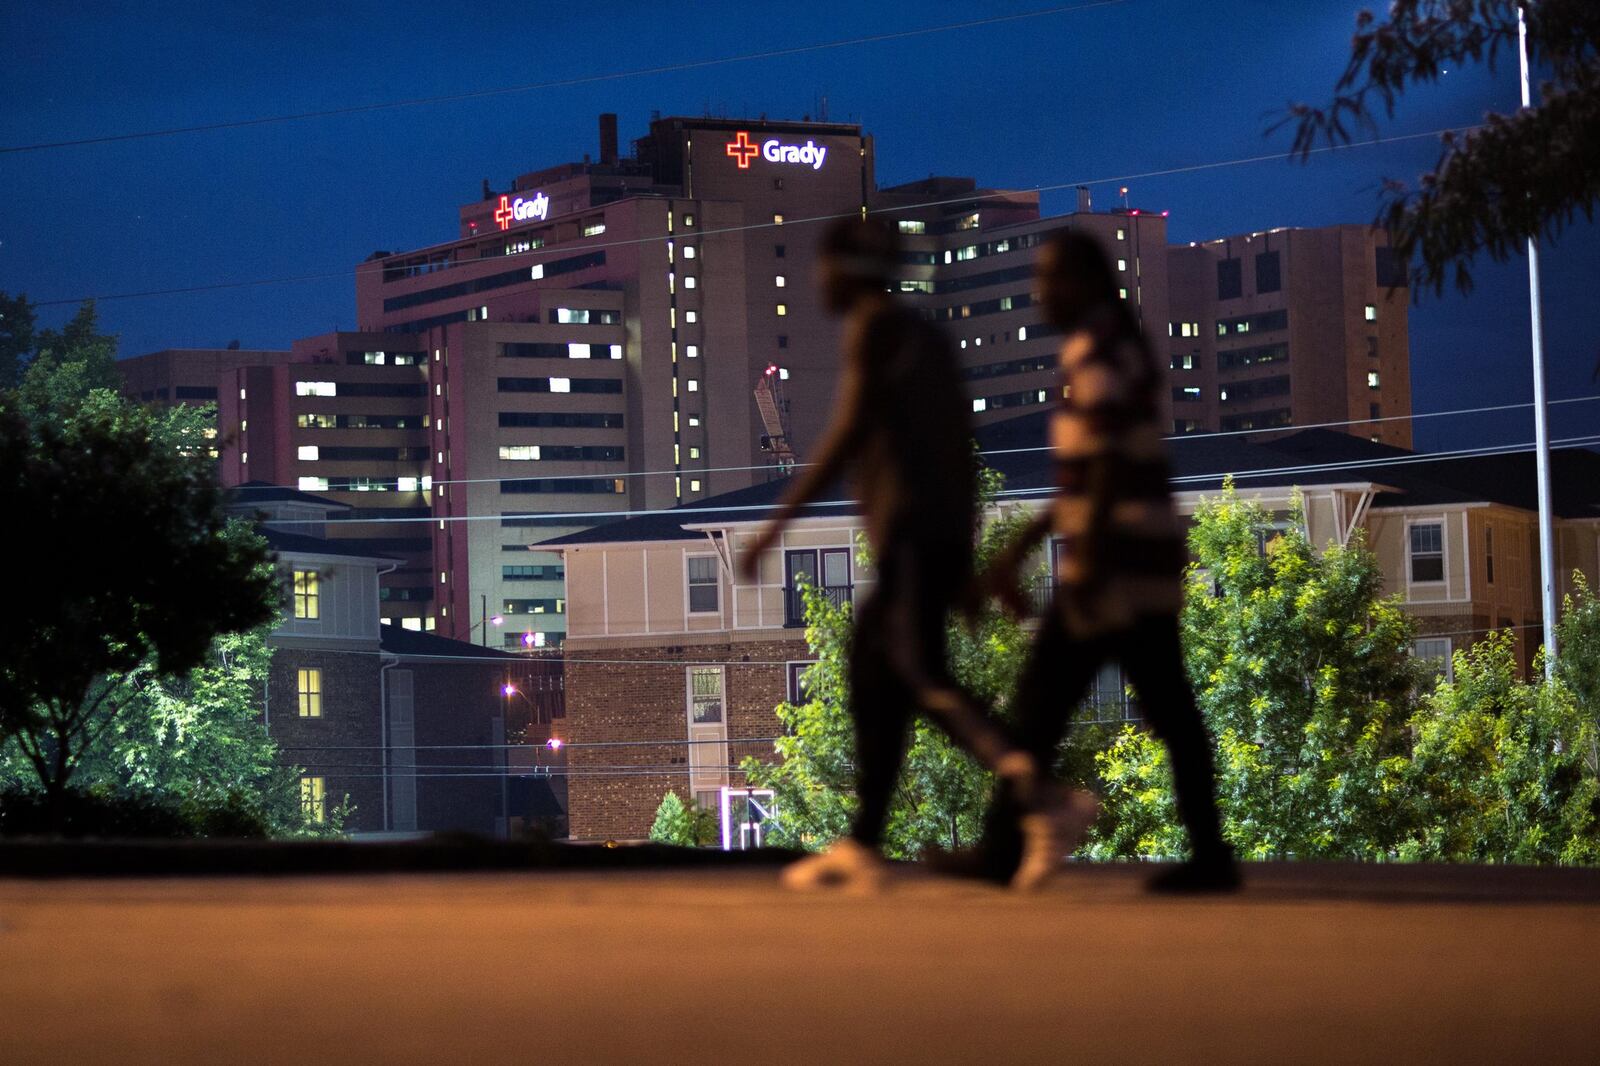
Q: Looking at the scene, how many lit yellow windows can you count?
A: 3